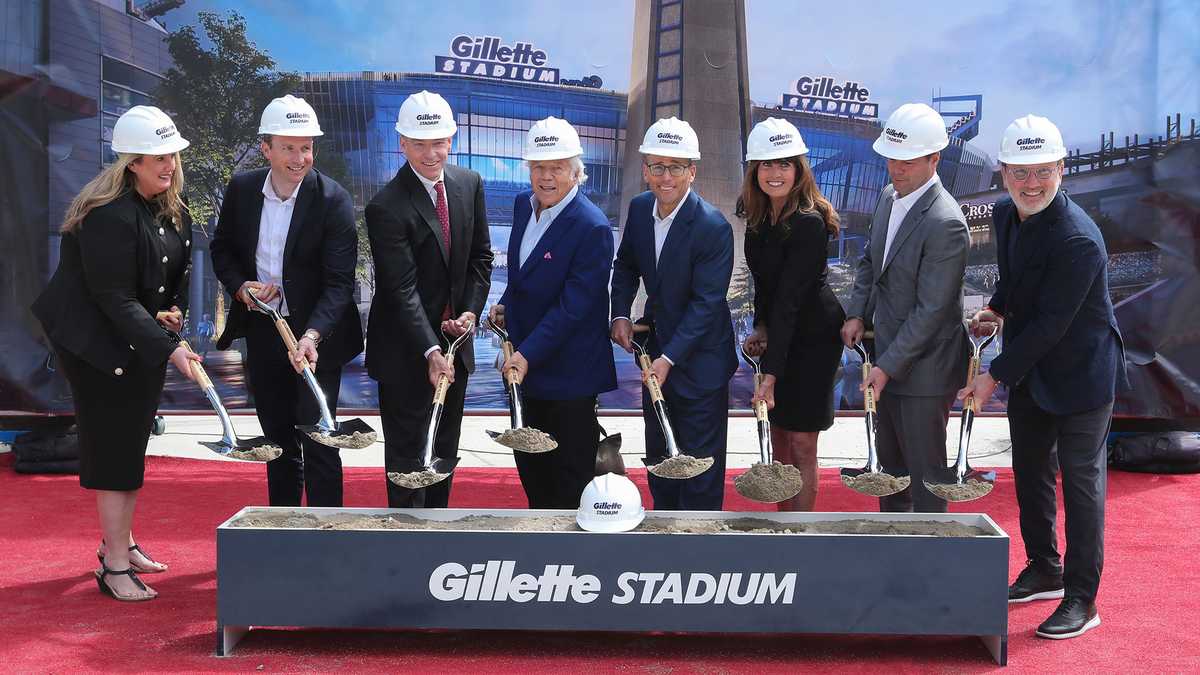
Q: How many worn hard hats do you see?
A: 8